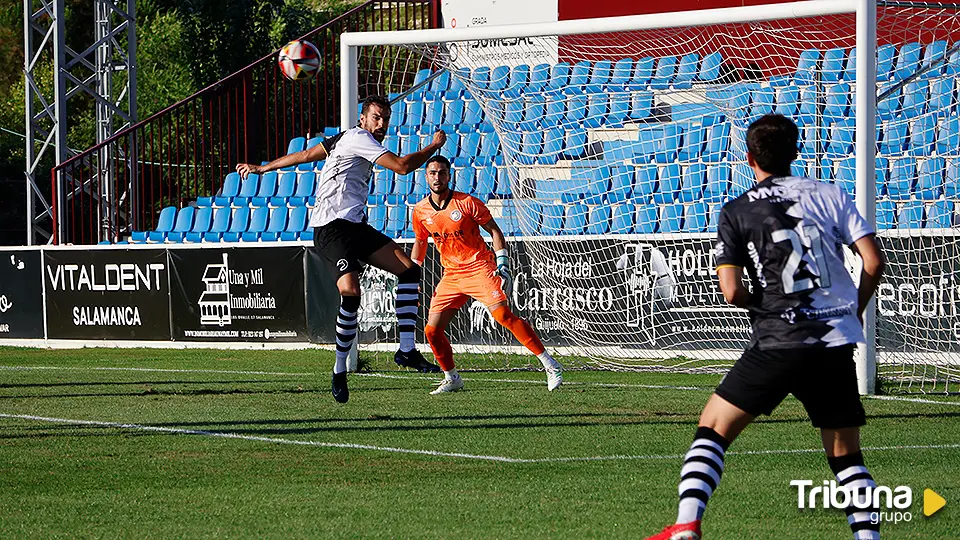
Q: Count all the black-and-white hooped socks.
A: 4